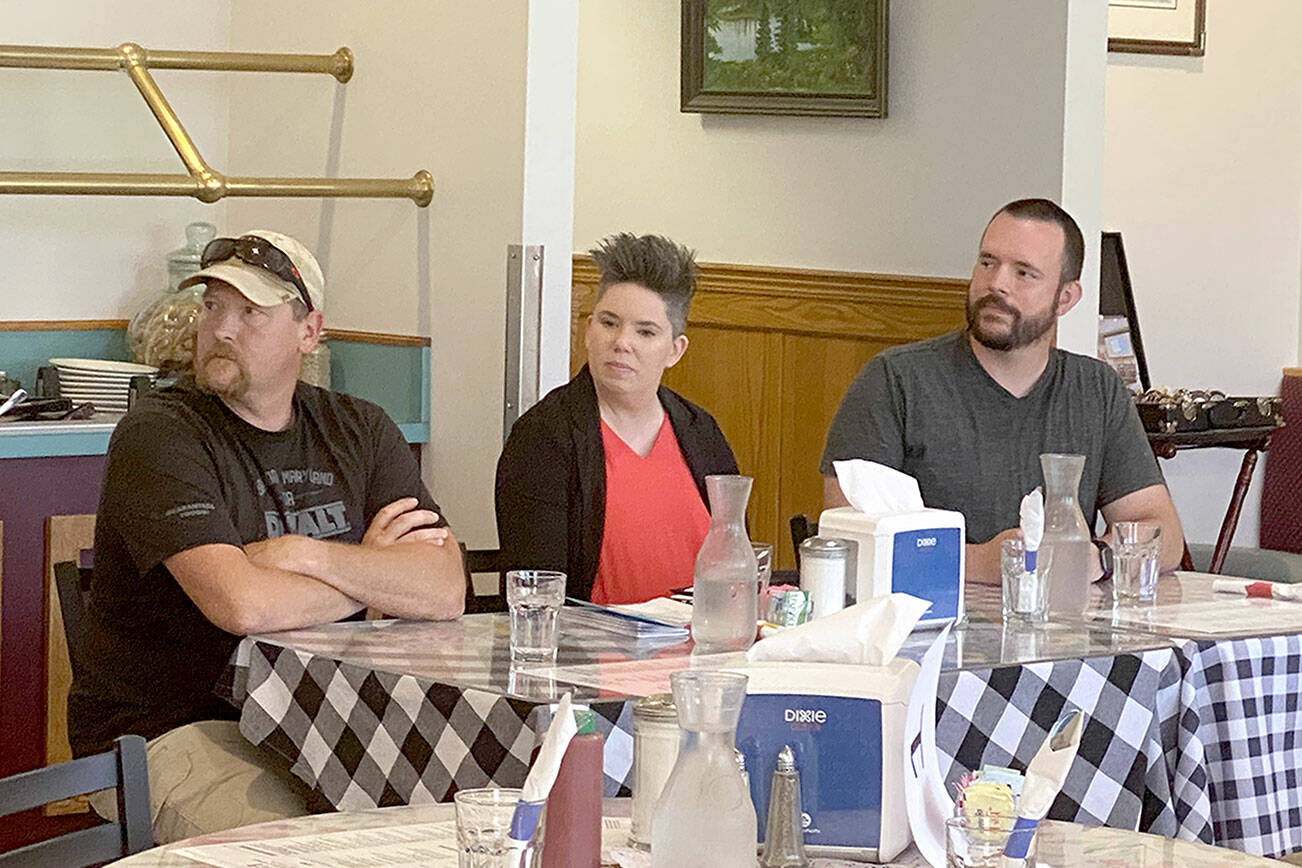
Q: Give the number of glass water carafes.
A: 3